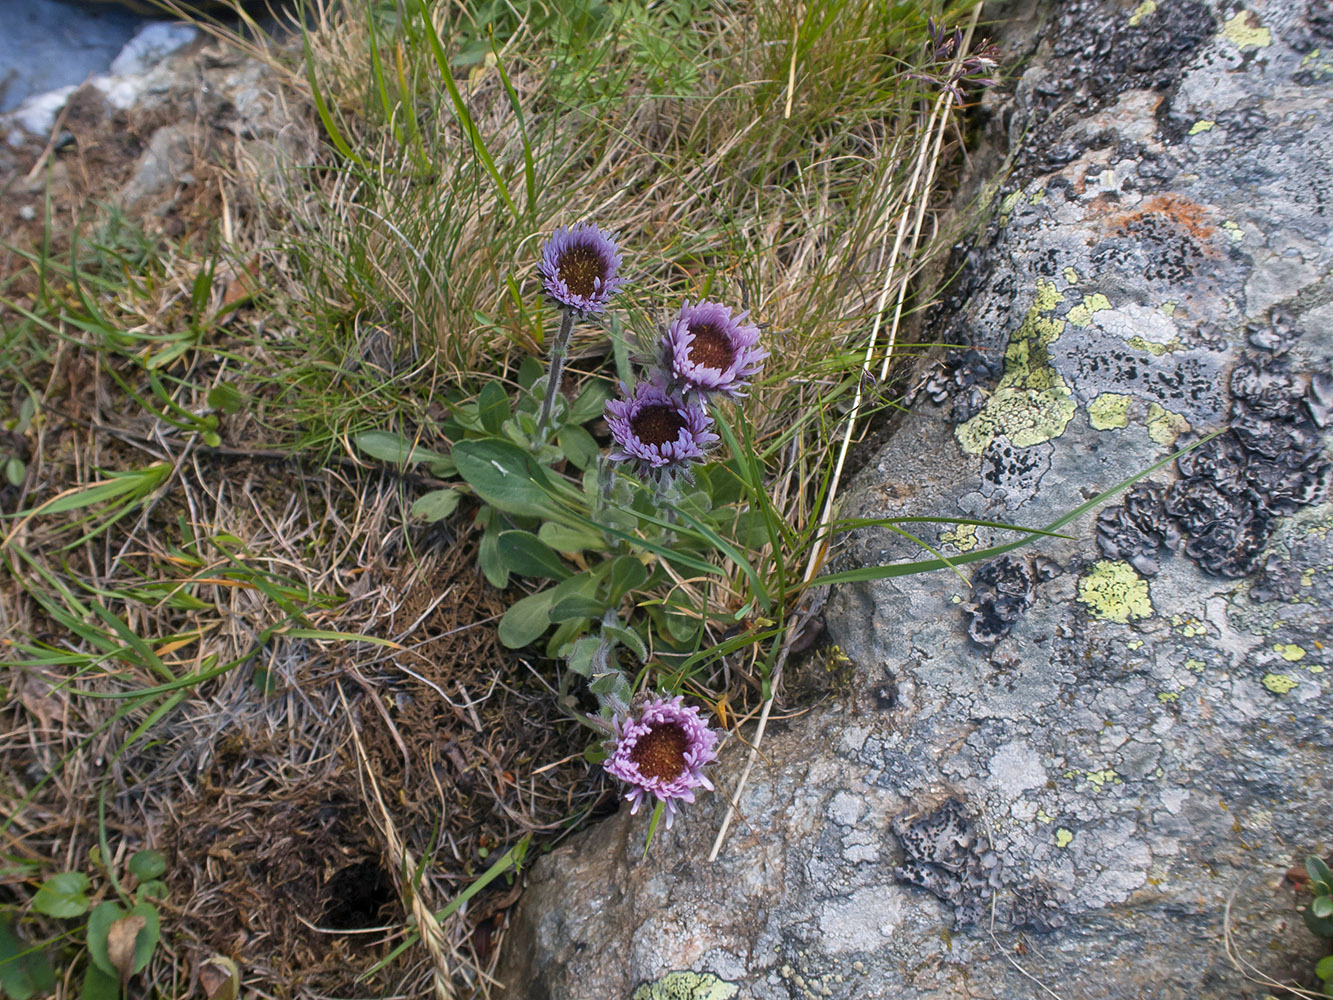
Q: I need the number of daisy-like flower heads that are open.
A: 4